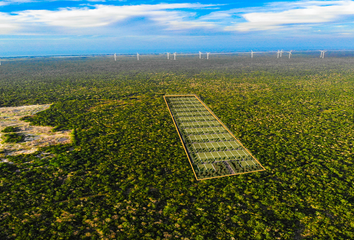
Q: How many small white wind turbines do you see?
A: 12